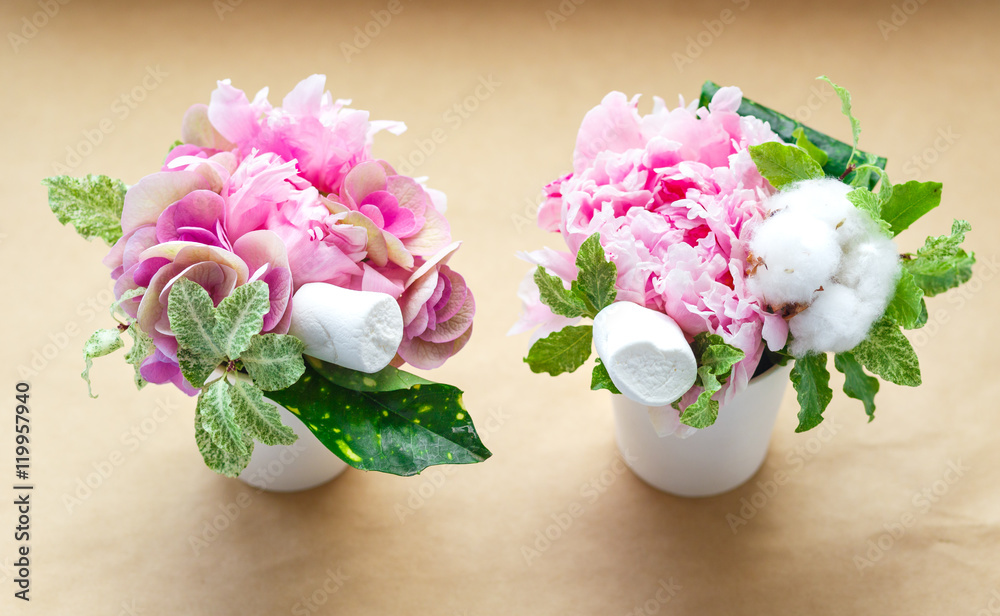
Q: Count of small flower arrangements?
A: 2